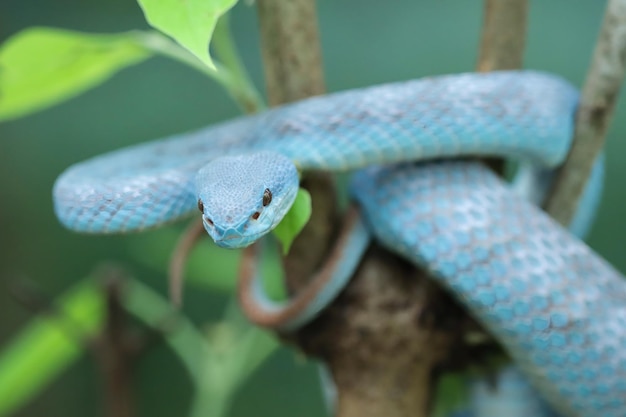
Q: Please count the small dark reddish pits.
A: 2